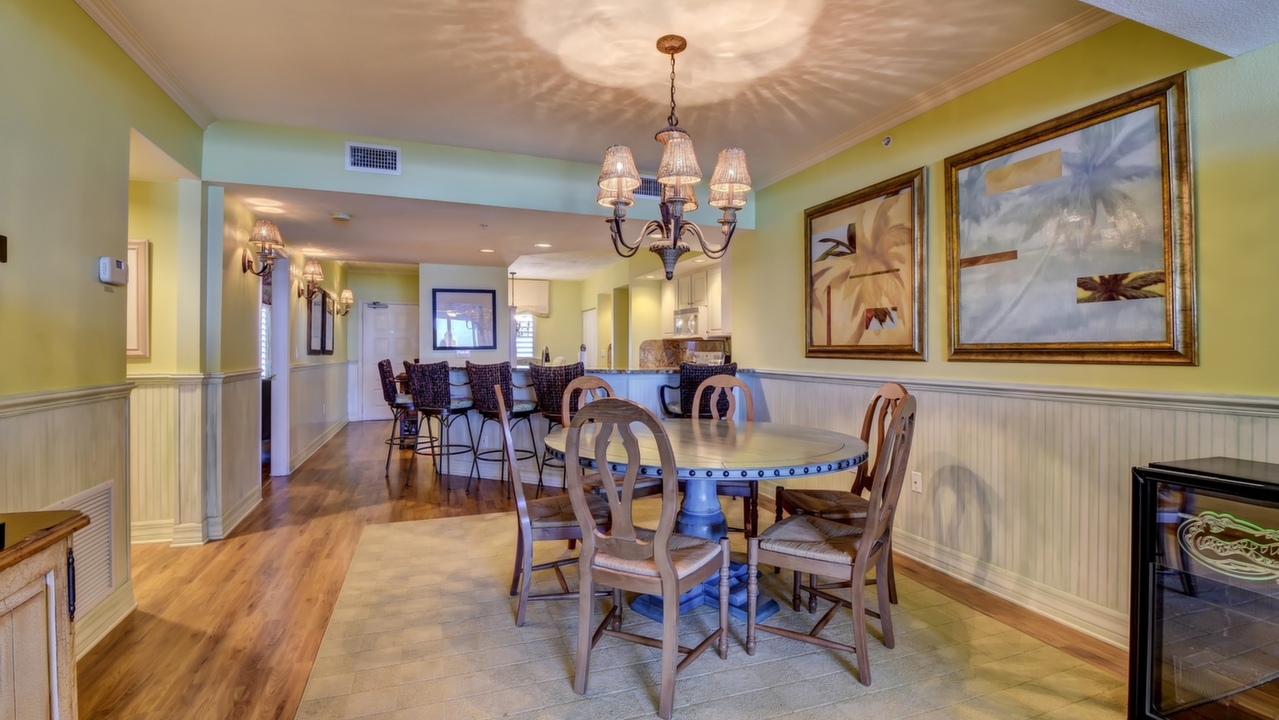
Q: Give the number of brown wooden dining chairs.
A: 6